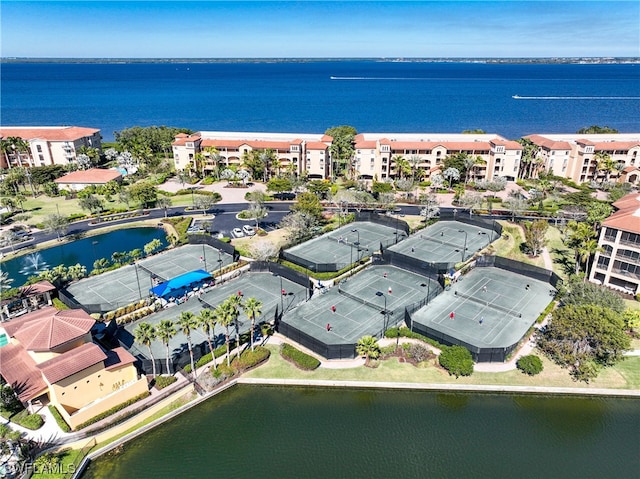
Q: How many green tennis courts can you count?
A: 6